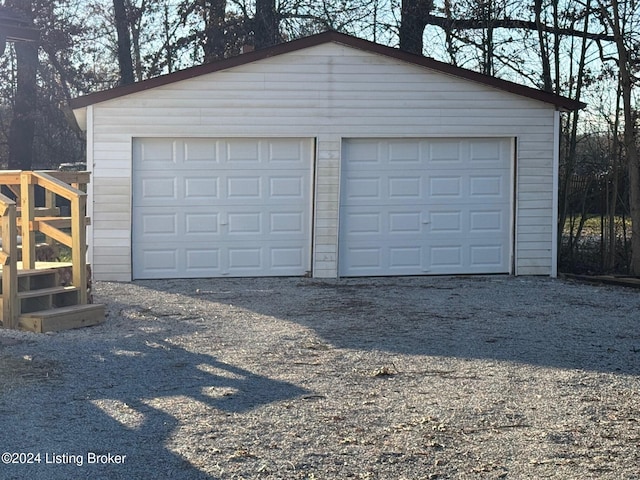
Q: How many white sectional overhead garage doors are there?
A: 2